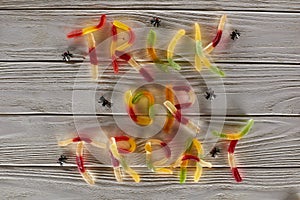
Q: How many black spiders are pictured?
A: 7